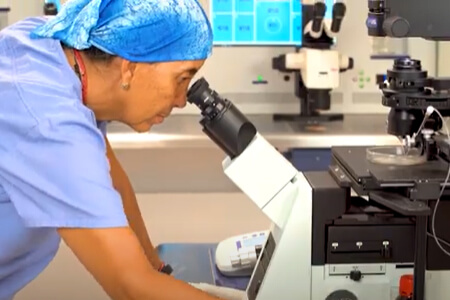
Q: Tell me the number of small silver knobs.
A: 3